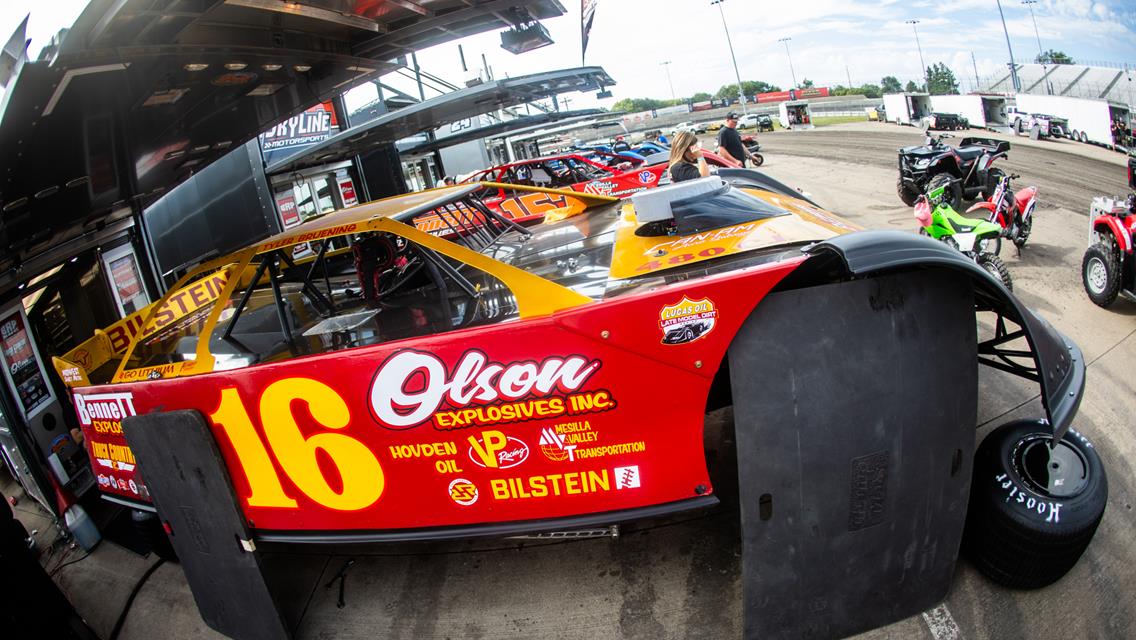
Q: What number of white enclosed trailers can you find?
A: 4